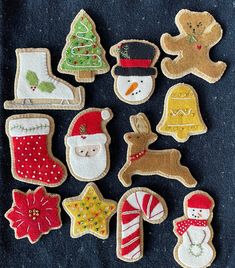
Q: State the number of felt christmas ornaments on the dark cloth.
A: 12